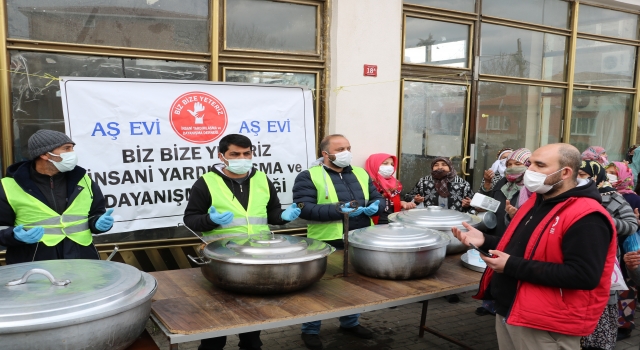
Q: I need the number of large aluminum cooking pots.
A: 4